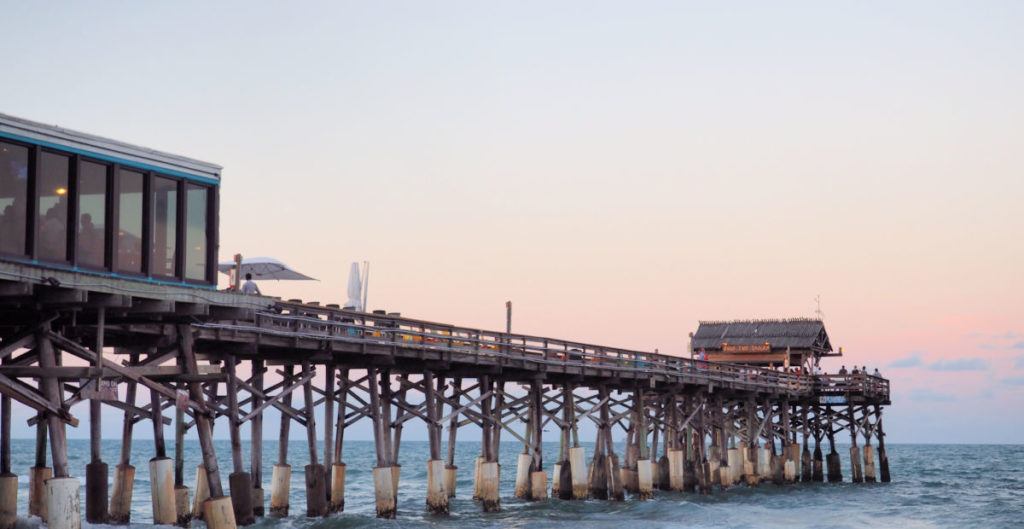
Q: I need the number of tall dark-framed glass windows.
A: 6